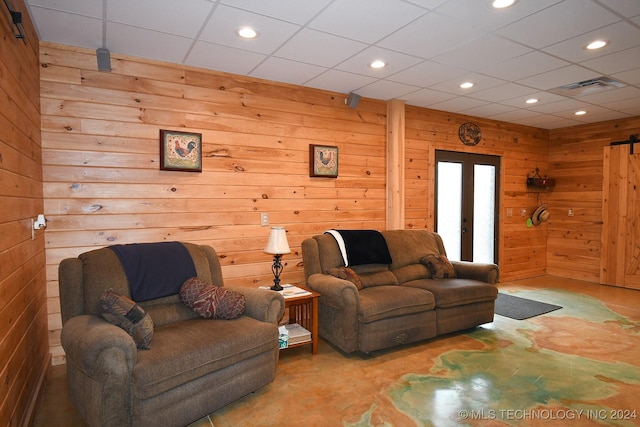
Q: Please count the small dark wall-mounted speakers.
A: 2